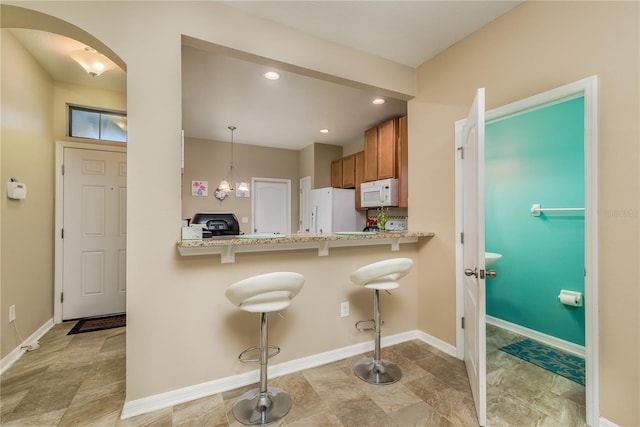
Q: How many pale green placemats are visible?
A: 2